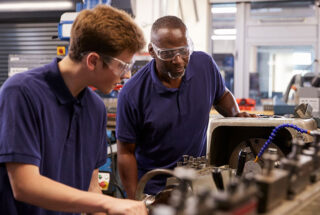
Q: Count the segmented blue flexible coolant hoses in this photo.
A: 1